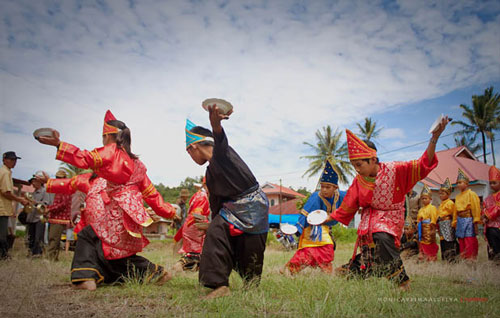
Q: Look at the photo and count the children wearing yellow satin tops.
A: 3